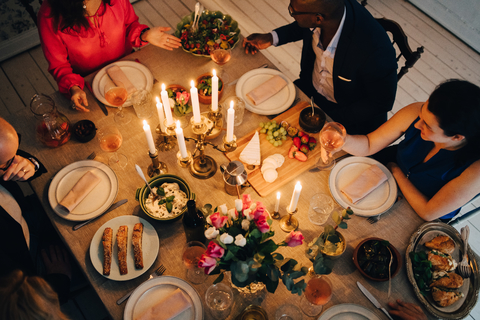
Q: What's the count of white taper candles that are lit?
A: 9